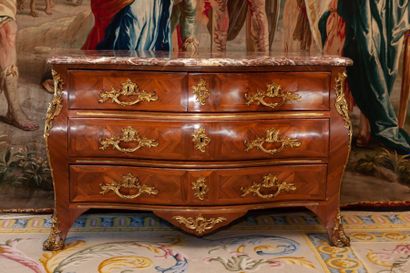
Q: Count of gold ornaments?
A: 14